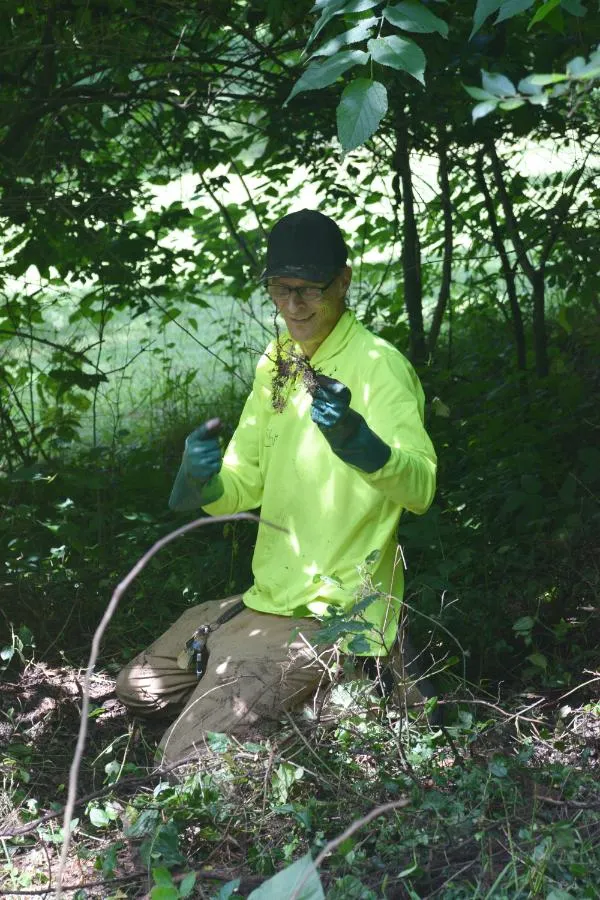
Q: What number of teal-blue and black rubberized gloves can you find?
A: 2